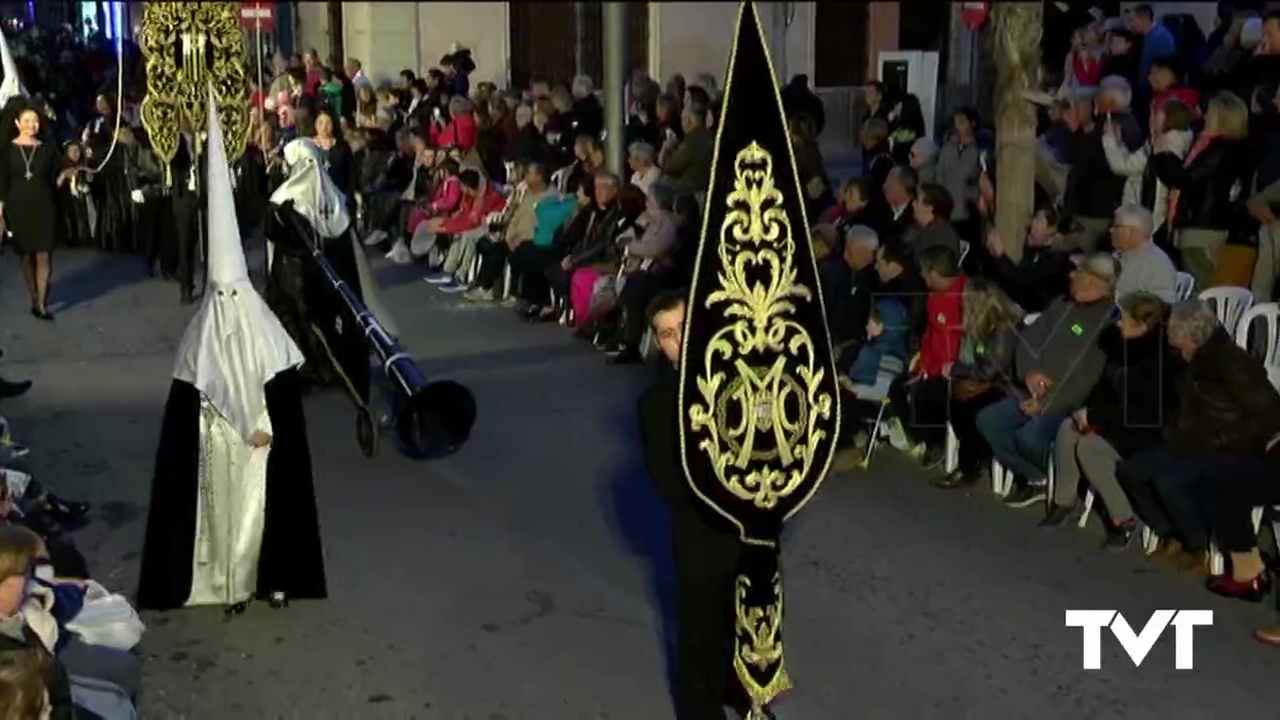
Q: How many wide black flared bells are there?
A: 1